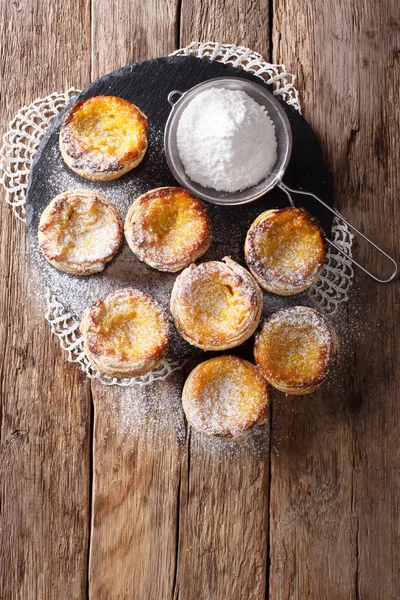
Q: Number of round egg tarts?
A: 8